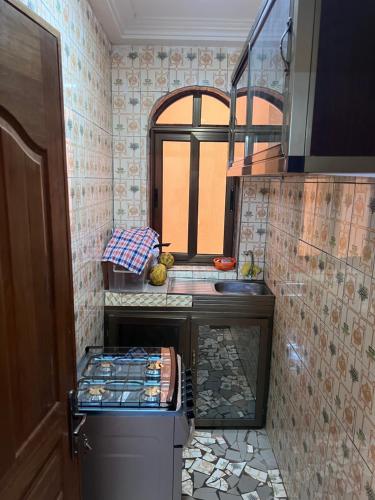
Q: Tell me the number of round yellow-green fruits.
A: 2